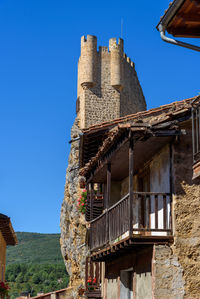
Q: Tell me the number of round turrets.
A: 2